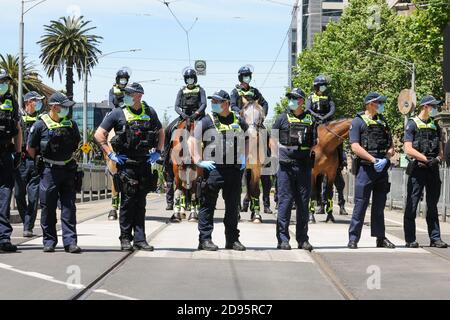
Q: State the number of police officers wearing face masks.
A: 12